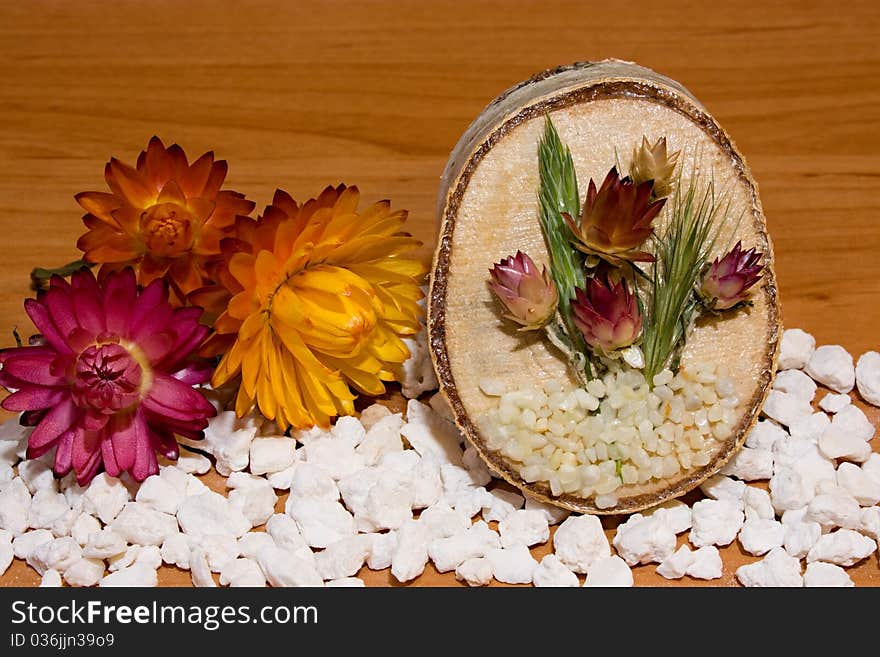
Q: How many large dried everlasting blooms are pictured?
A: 3